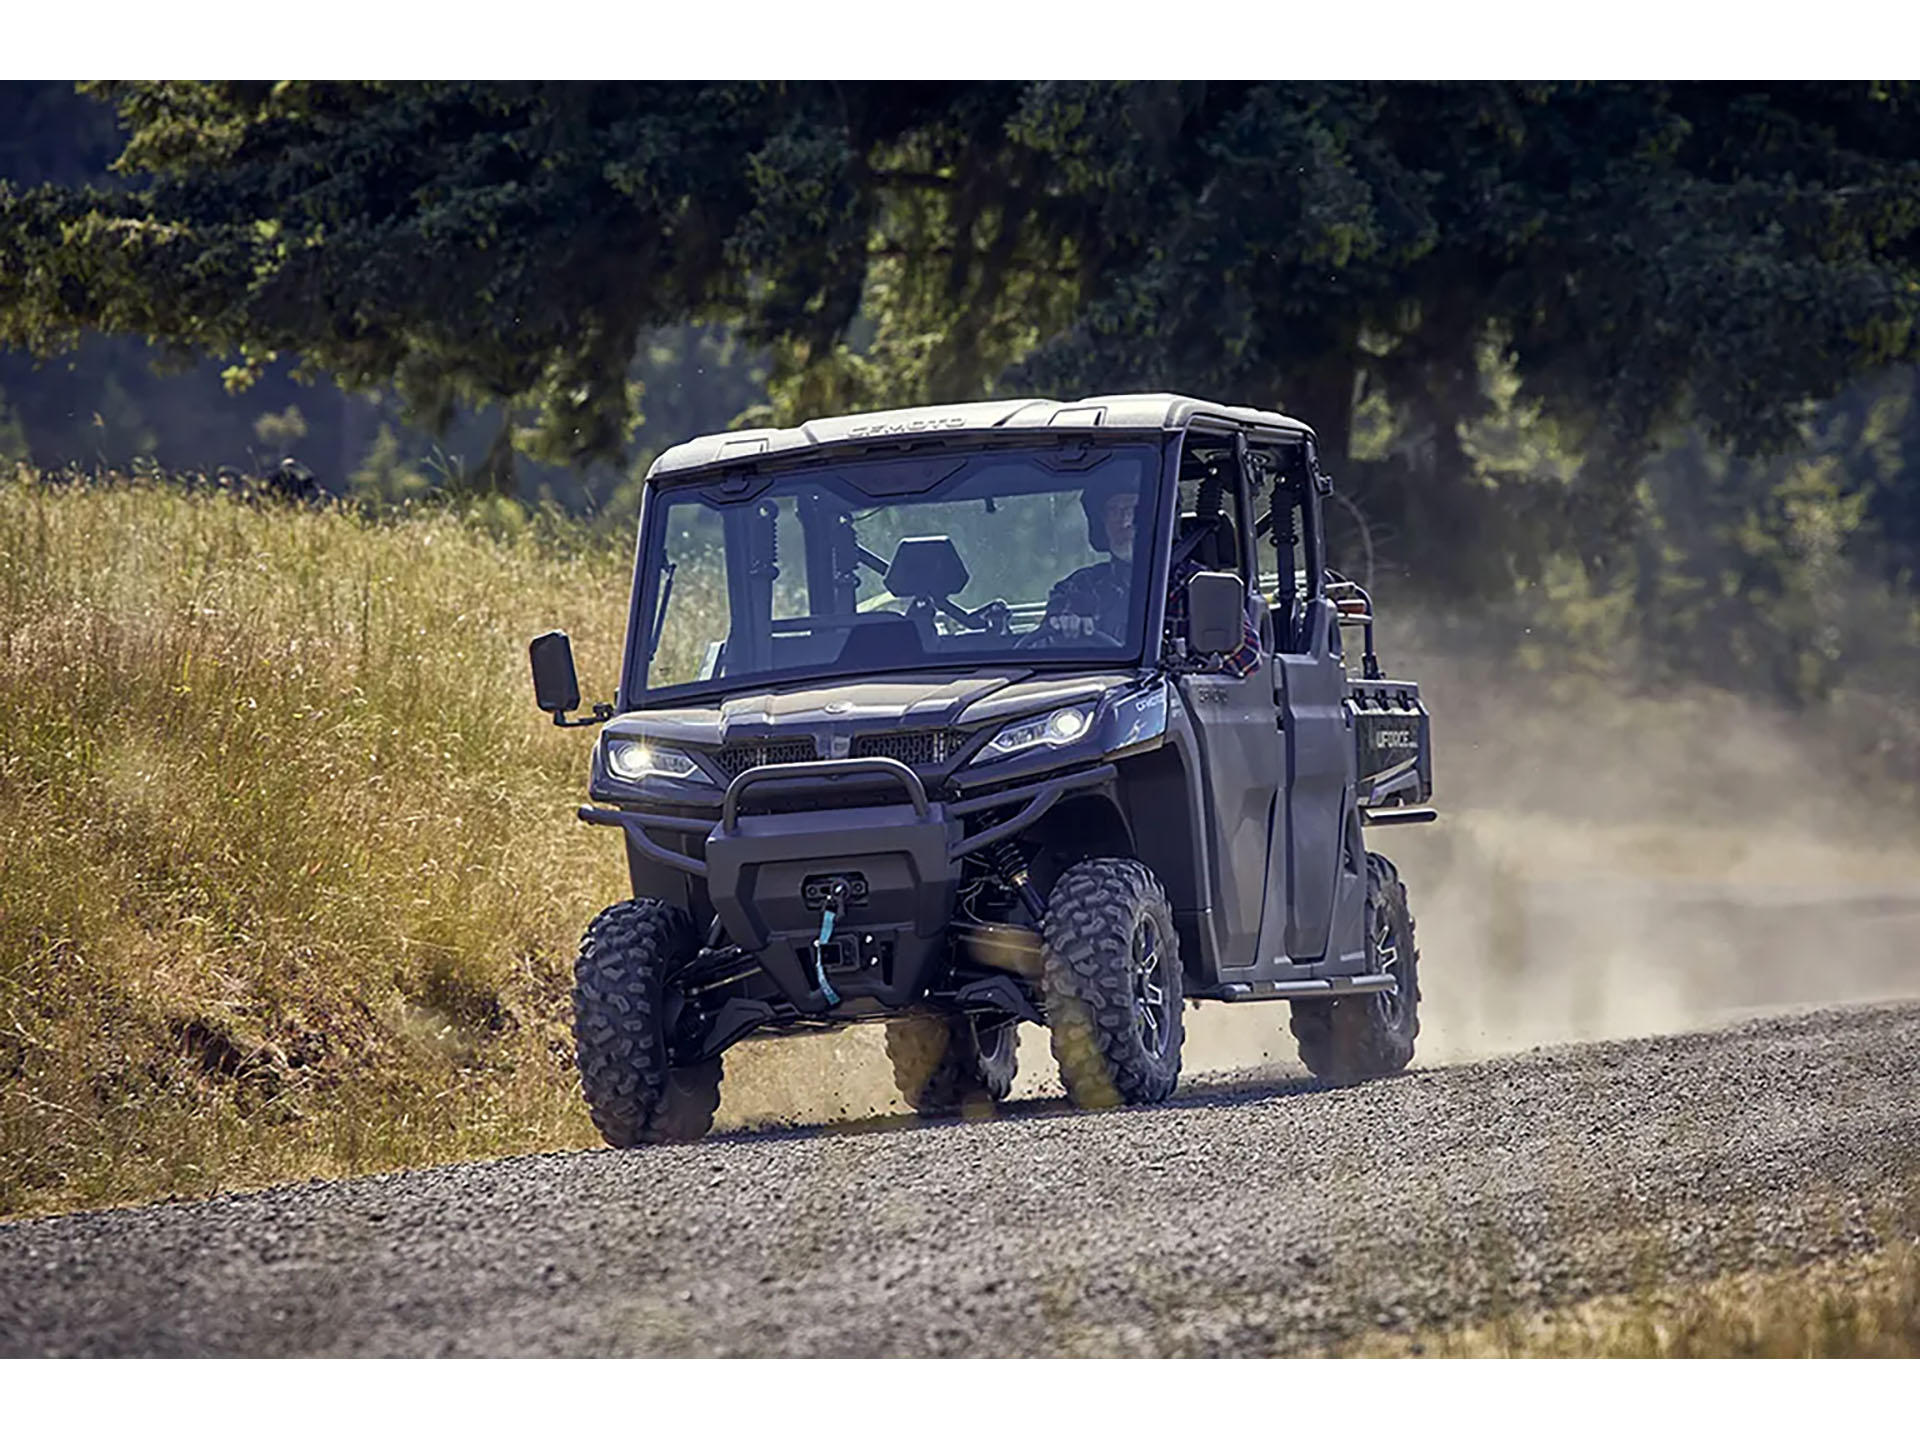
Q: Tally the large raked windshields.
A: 1